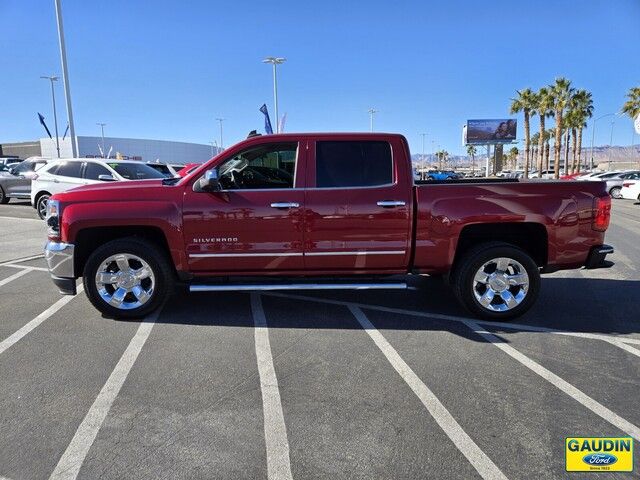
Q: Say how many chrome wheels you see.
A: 2